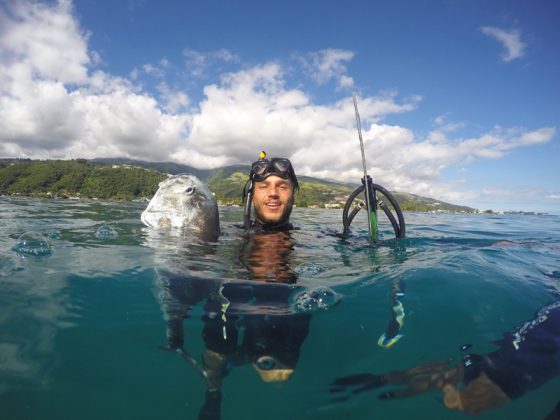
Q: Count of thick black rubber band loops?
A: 2